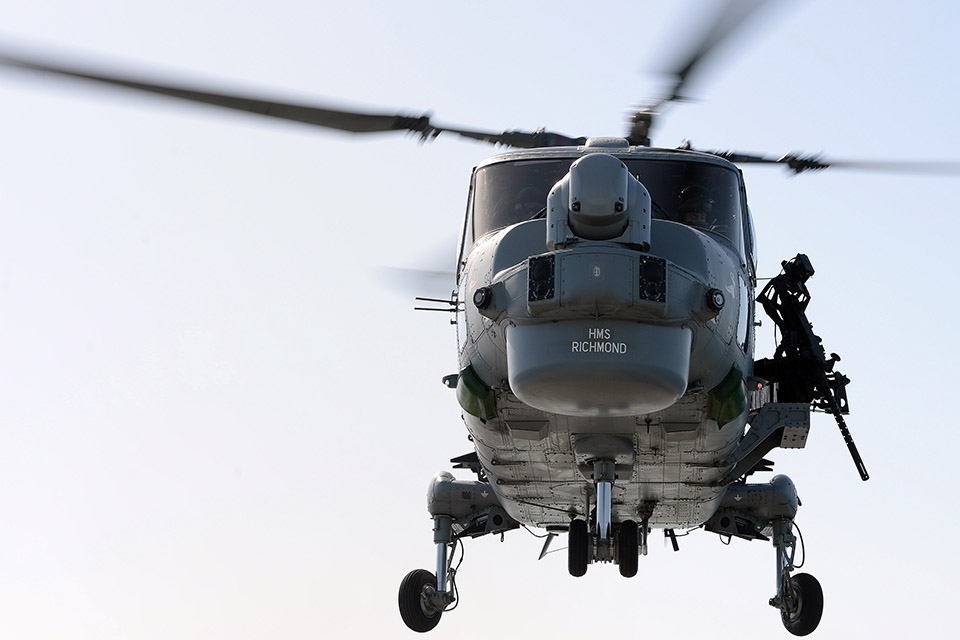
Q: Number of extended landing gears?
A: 3